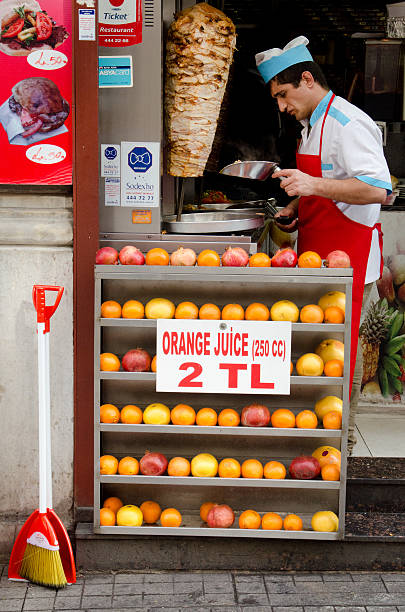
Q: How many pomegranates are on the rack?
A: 11